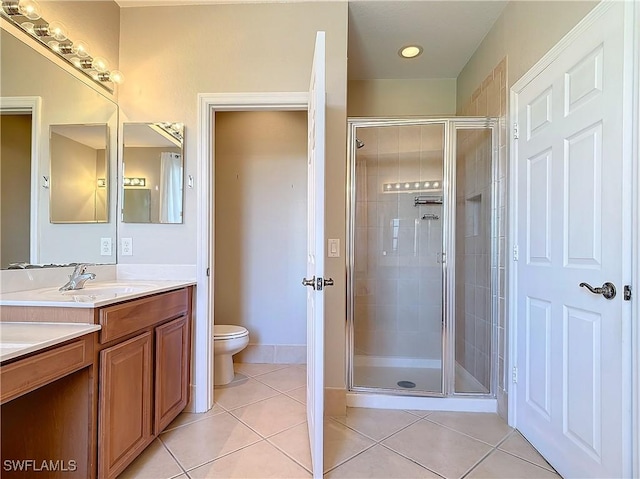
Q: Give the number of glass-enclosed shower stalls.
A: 1